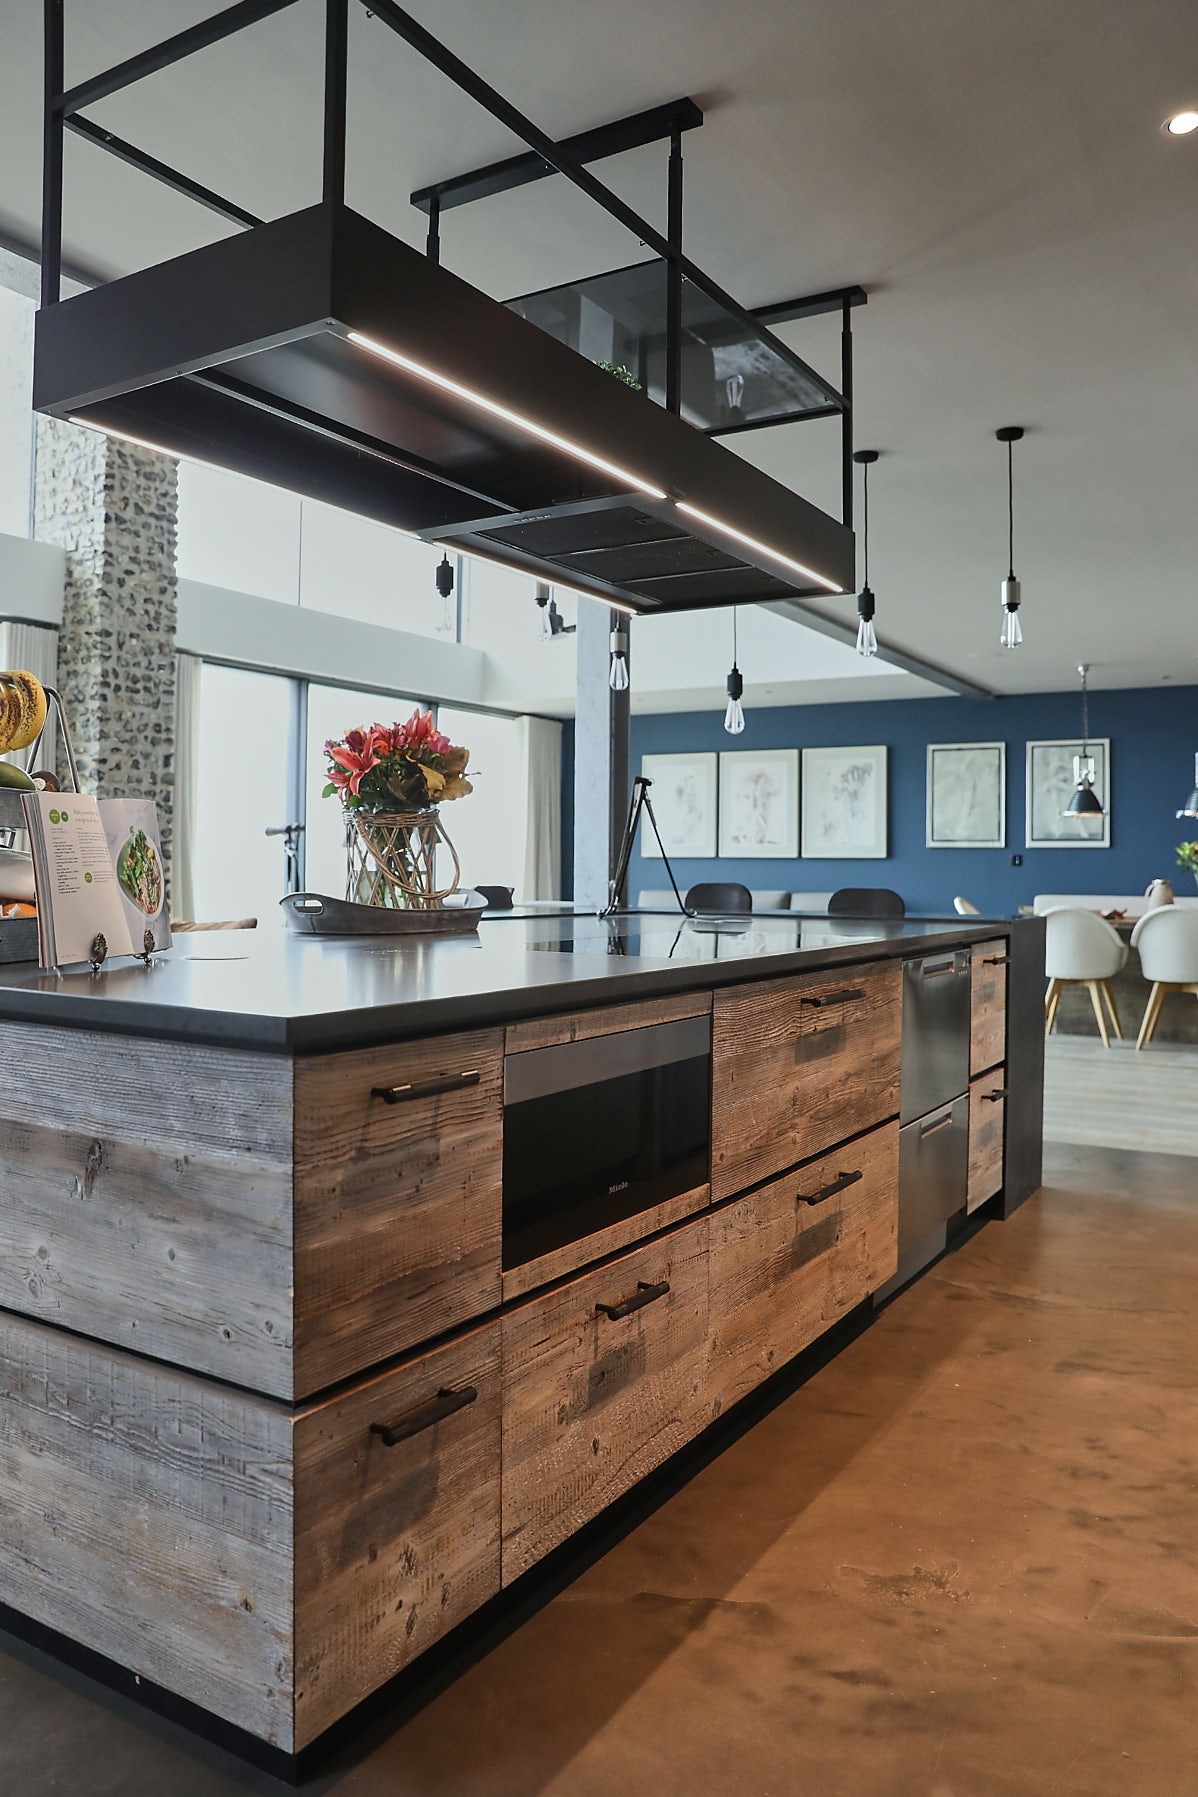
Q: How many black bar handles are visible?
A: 7